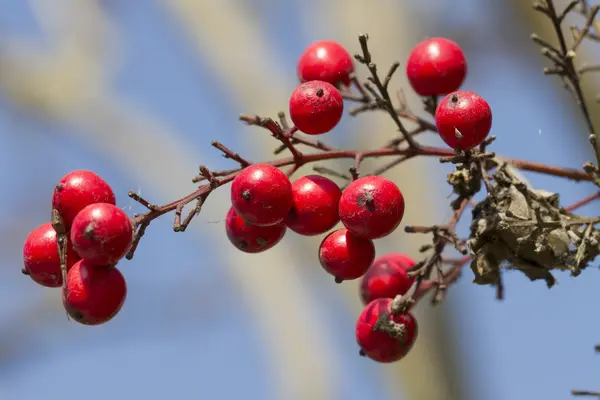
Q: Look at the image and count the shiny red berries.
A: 15